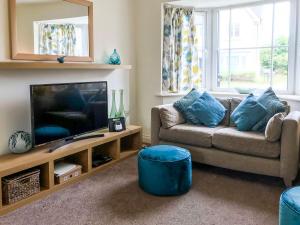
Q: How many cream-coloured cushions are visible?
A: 2